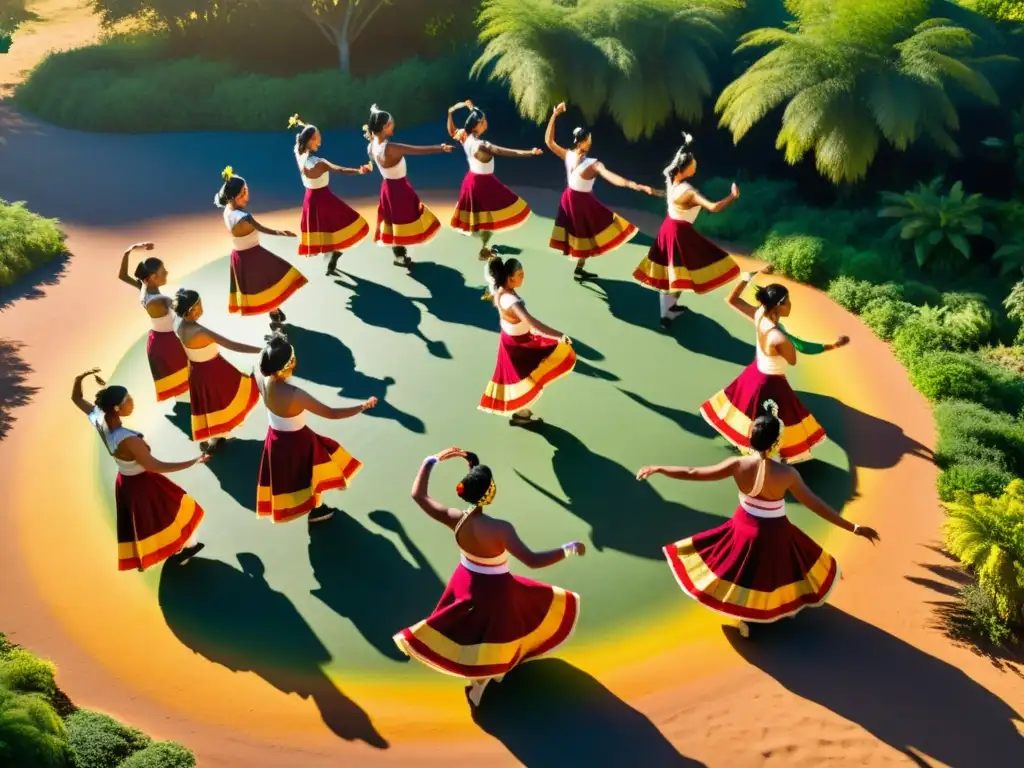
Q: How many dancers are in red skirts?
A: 14